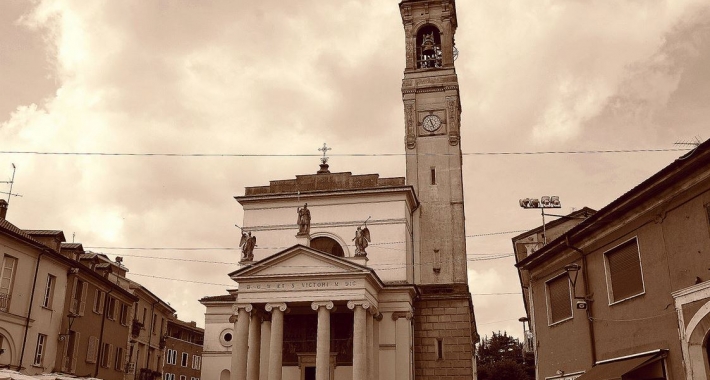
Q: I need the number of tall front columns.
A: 4